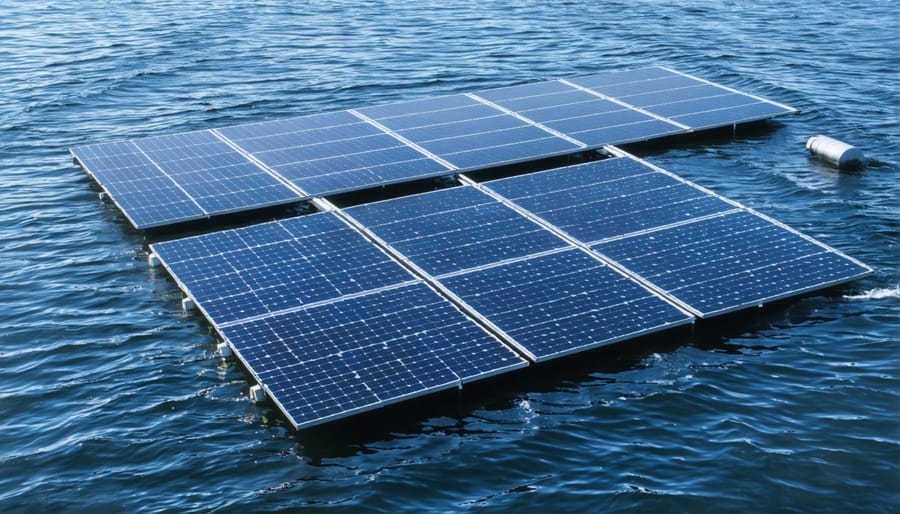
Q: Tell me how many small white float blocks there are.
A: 4